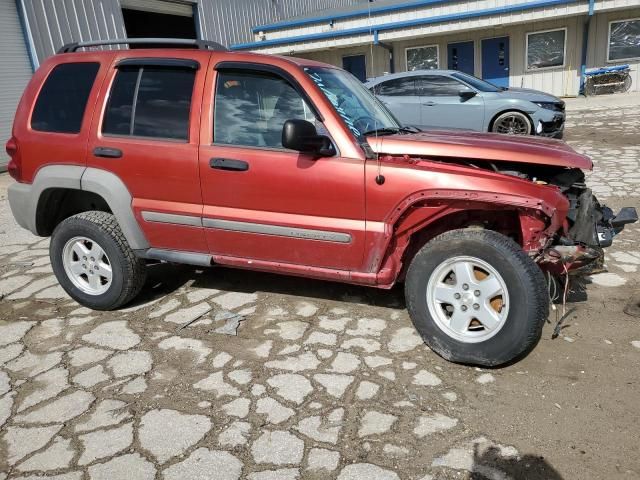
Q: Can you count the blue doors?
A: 3